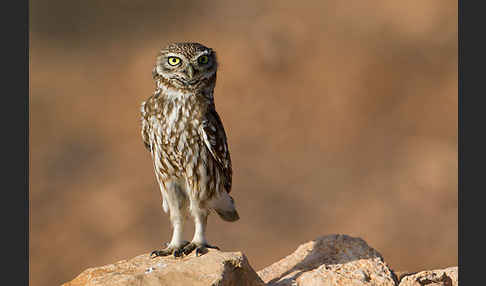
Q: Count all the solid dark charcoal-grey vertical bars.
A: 2